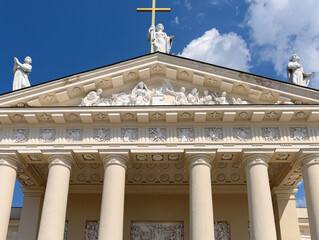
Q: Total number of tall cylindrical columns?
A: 6